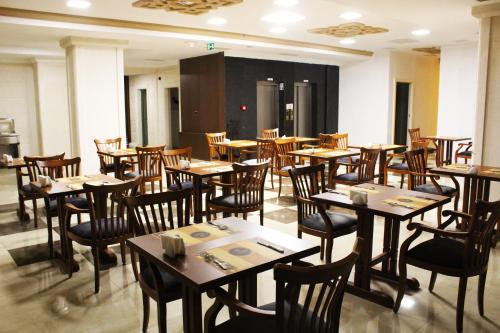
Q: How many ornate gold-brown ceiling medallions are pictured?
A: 3